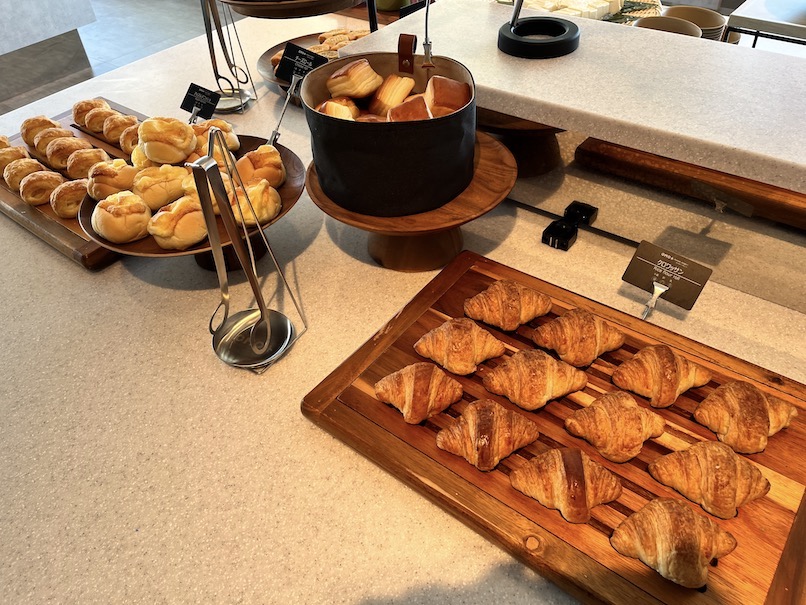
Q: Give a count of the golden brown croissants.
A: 12